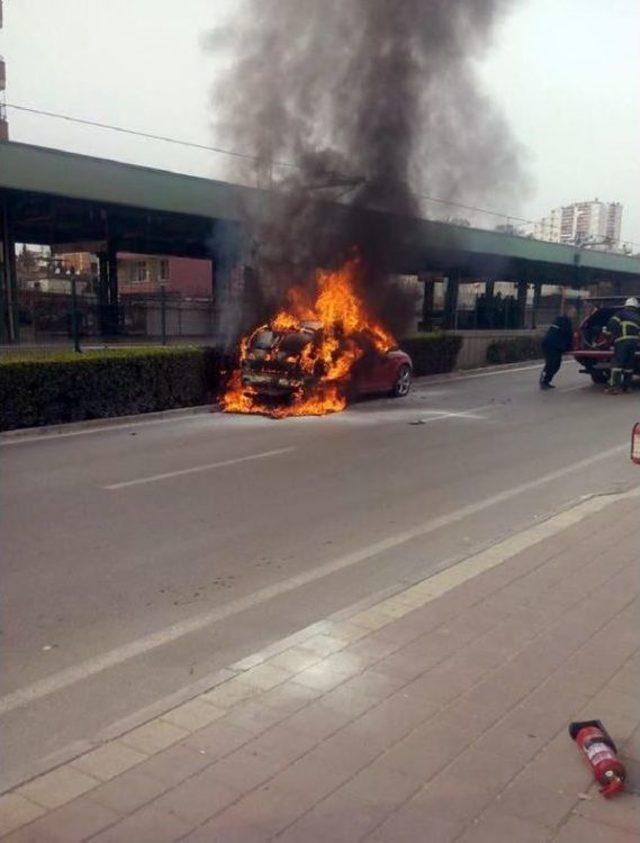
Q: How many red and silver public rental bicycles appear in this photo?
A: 0